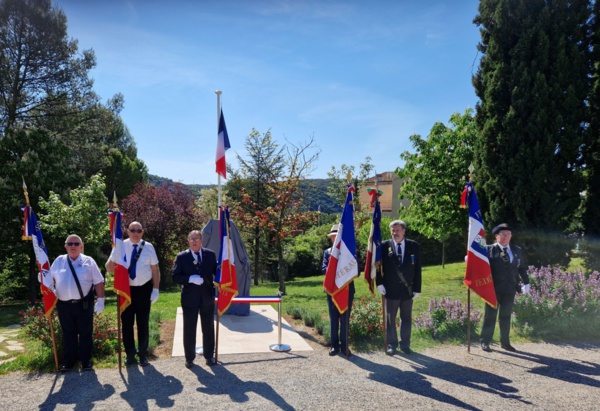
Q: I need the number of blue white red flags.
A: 7